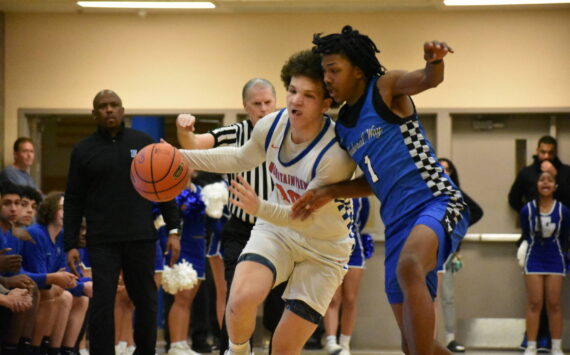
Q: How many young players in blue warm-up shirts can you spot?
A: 3